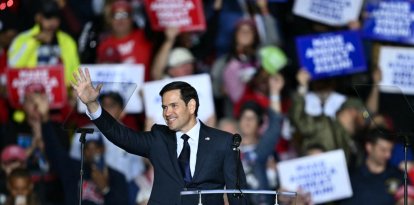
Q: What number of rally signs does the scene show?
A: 9